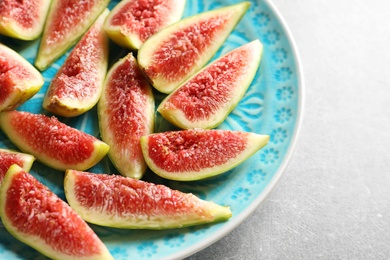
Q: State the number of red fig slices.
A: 13